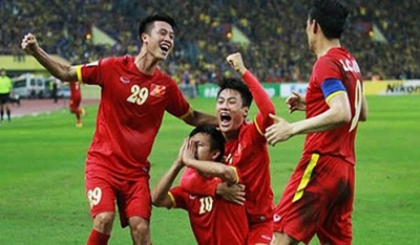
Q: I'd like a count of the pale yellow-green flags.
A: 3